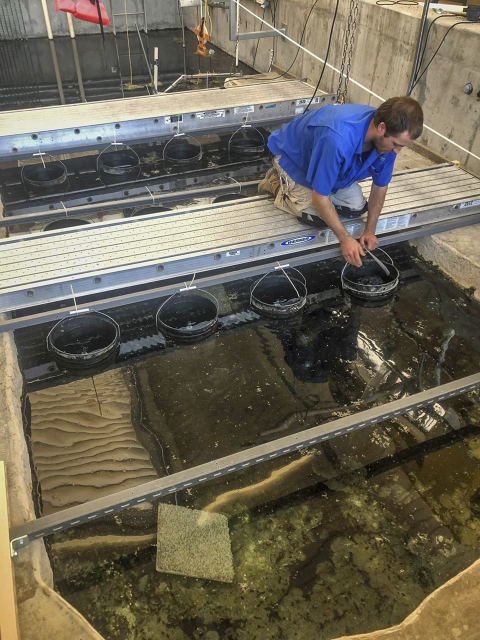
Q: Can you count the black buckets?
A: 11